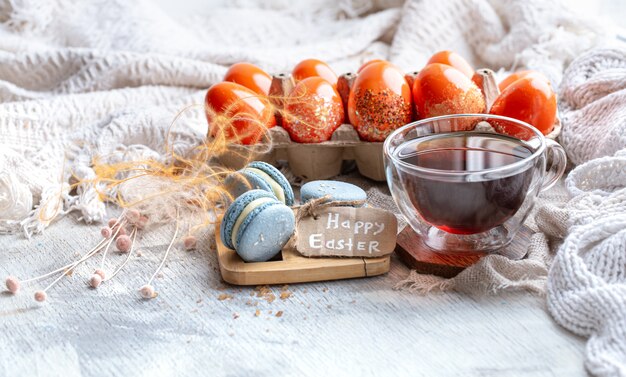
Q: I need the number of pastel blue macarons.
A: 3